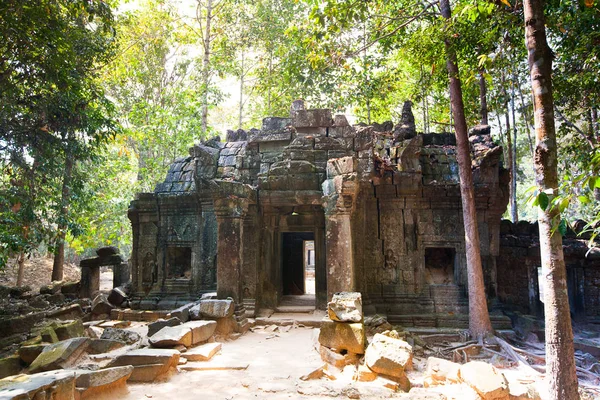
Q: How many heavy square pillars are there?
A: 2